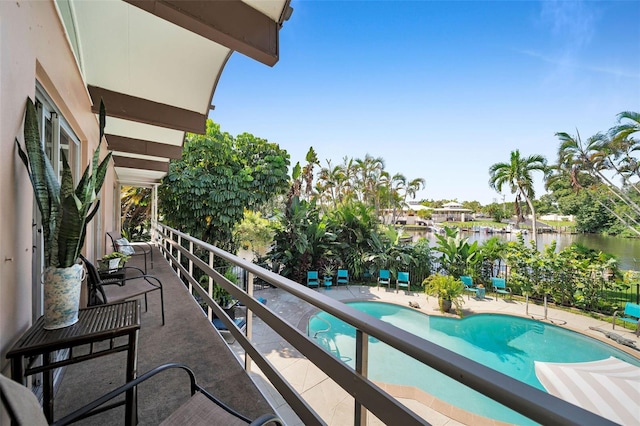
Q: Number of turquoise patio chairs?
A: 7